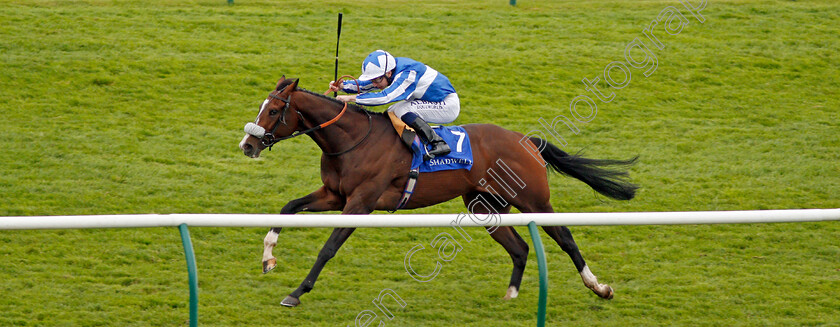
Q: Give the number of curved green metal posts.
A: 2